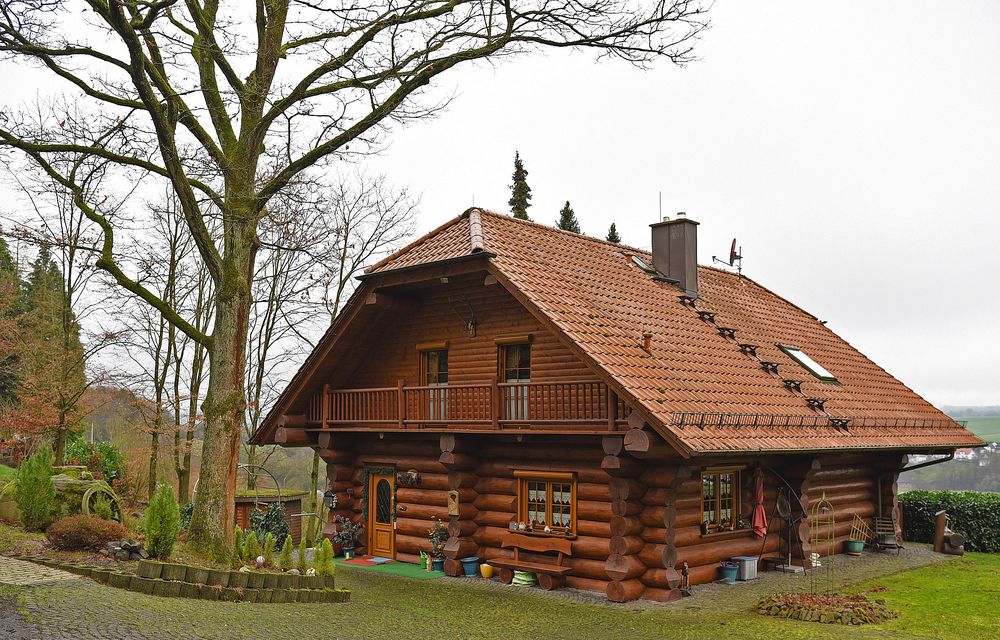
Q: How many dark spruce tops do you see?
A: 3